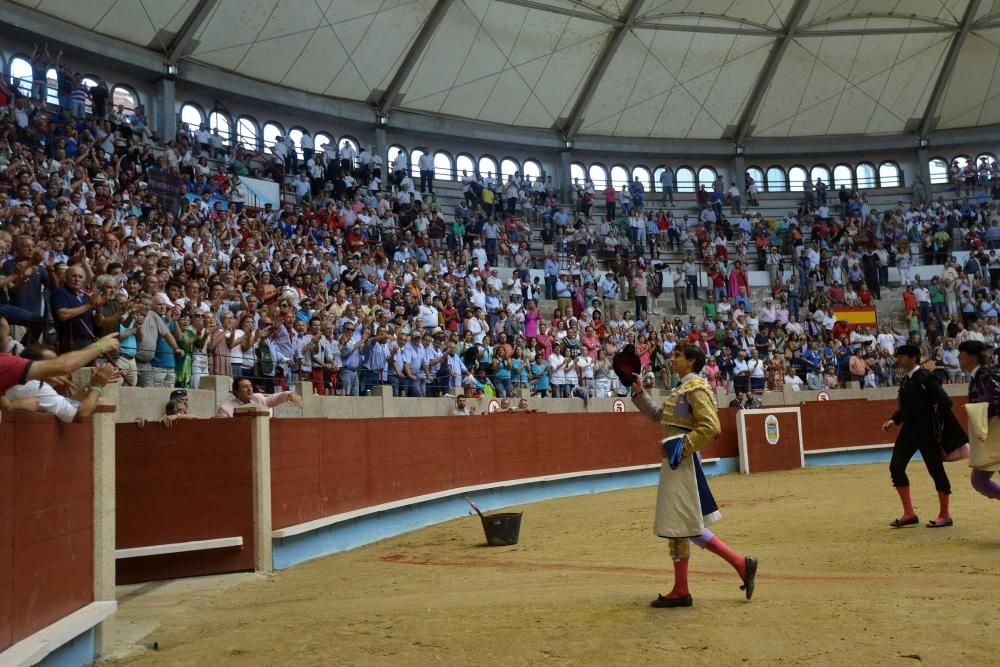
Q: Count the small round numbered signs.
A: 3